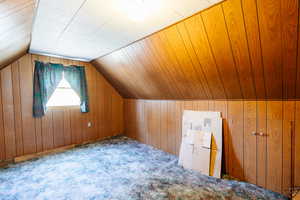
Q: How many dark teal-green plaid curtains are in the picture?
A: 2